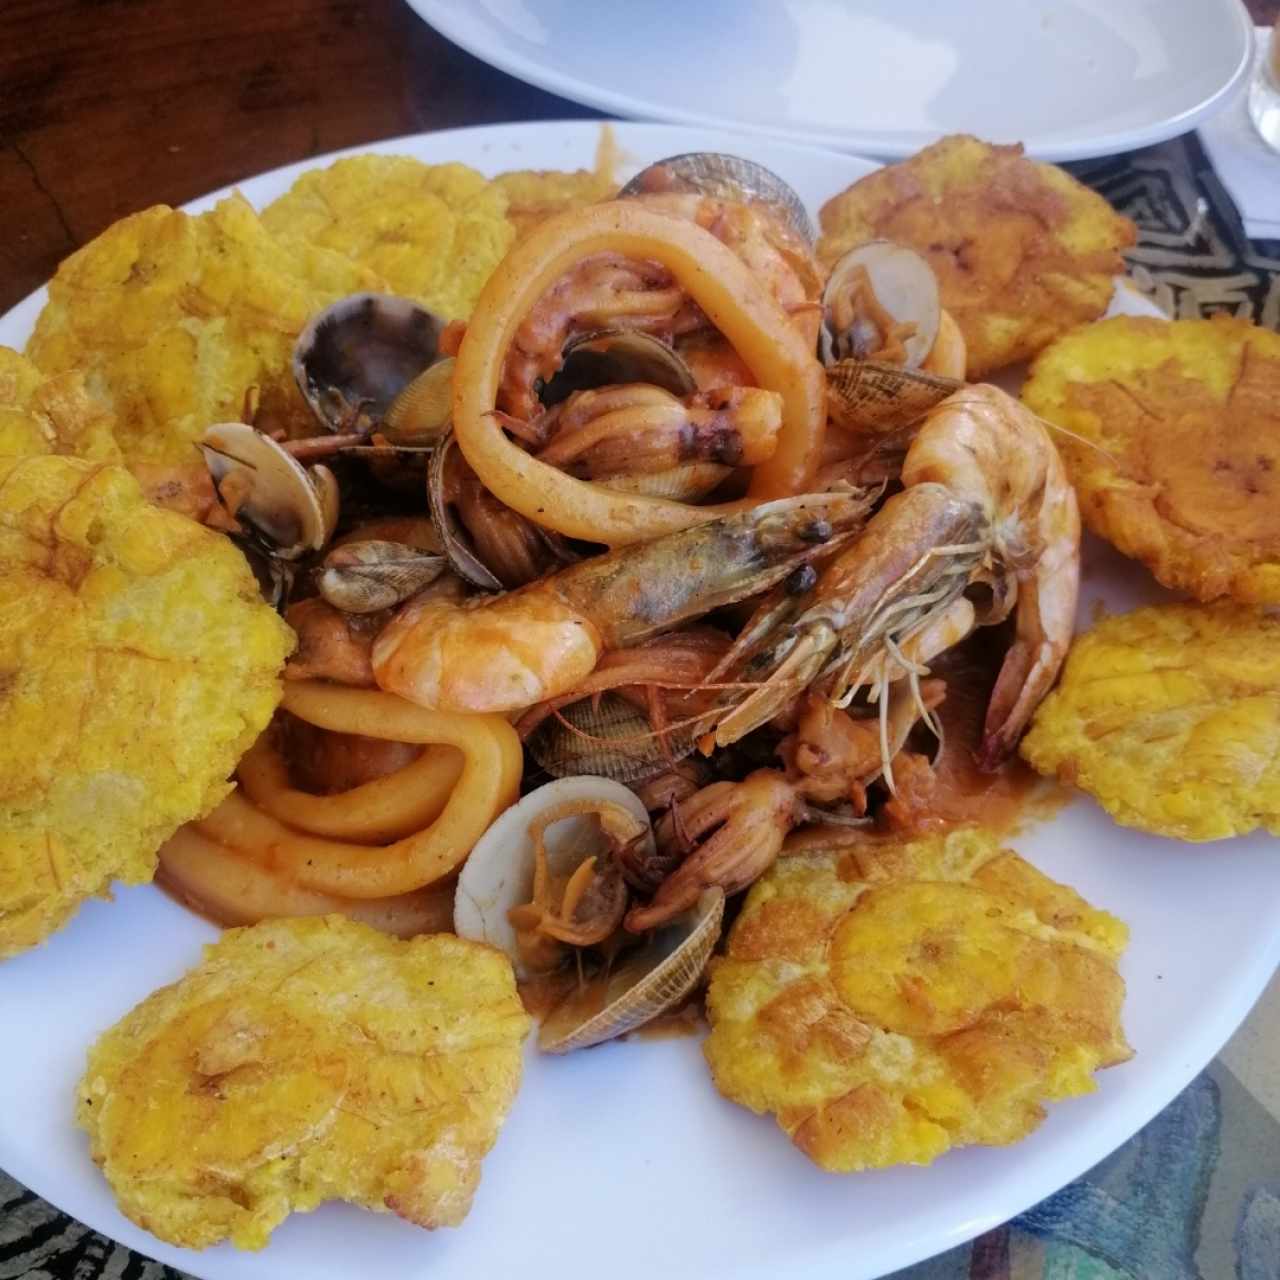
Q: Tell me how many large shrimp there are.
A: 2